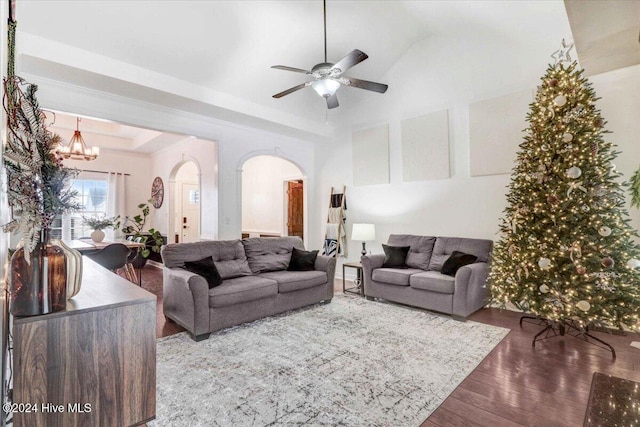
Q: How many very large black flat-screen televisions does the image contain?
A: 0